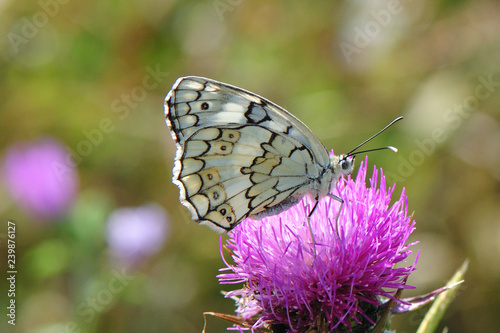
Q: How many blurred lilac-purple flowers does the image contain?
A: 2